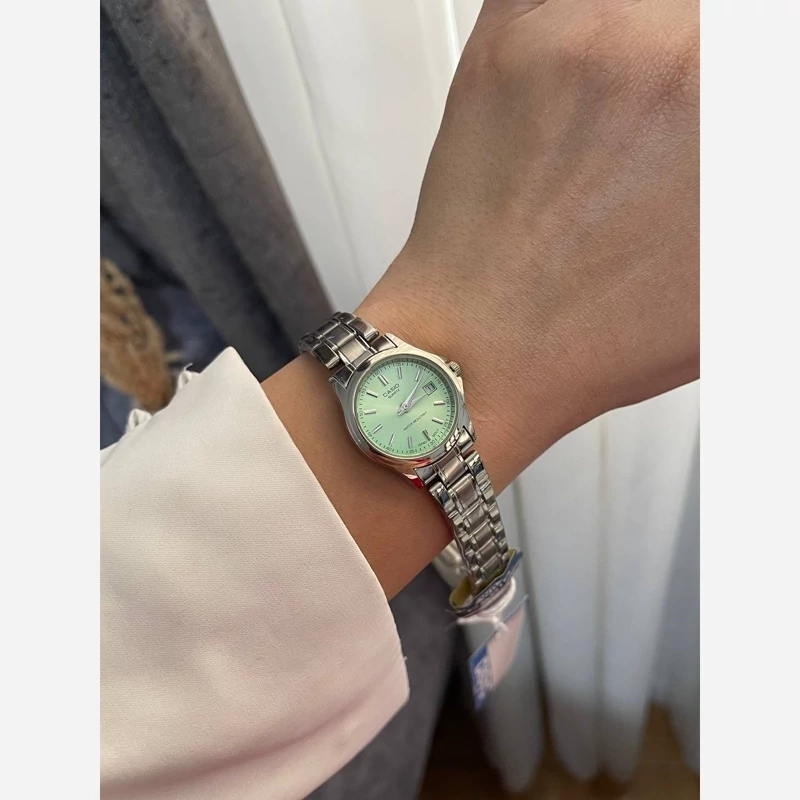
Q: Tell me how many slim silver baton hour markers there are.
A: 11